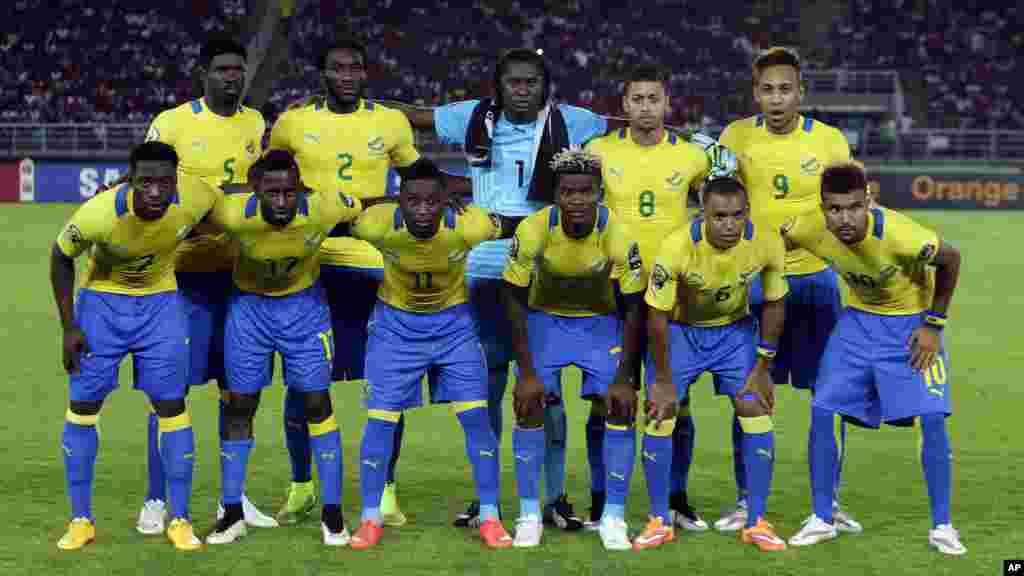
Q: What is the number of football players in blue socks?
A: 11